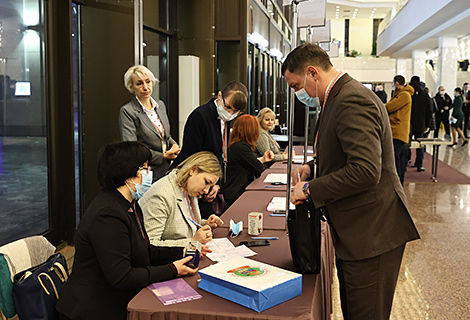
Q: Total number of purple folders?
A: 1